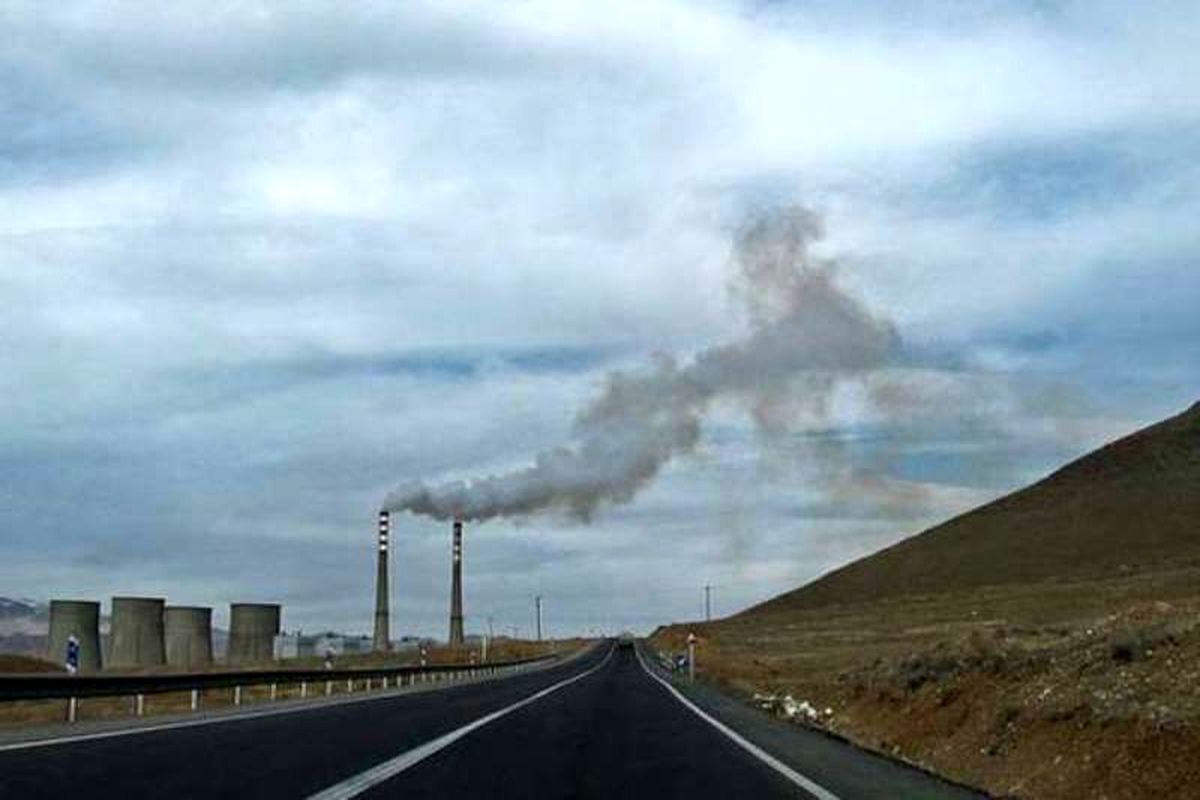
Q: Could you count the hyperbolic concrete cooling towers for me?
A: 4